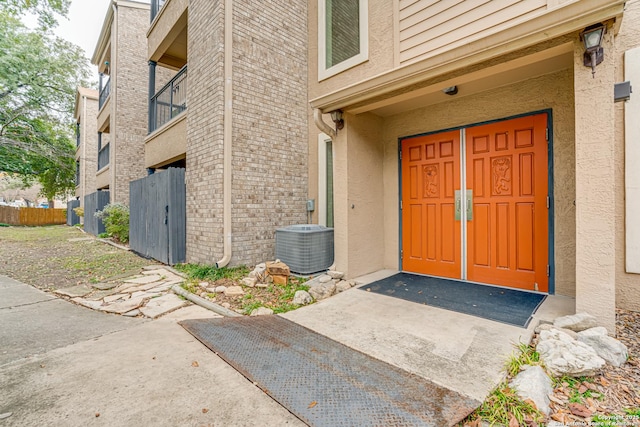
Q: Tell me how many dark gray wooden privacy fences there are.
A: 3